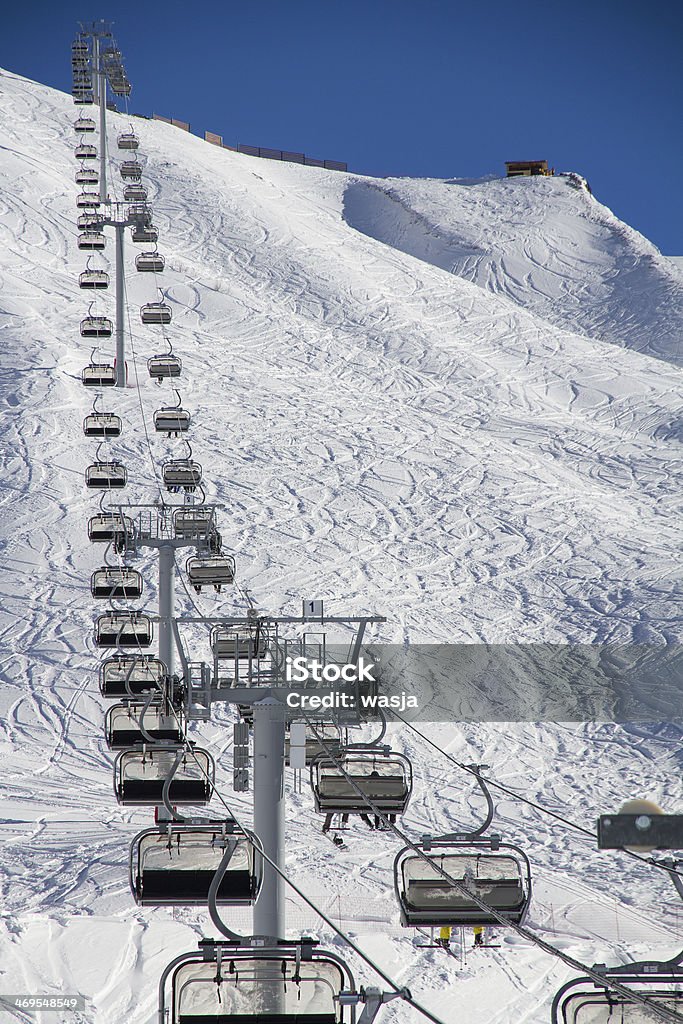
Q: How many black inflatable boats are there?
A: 0